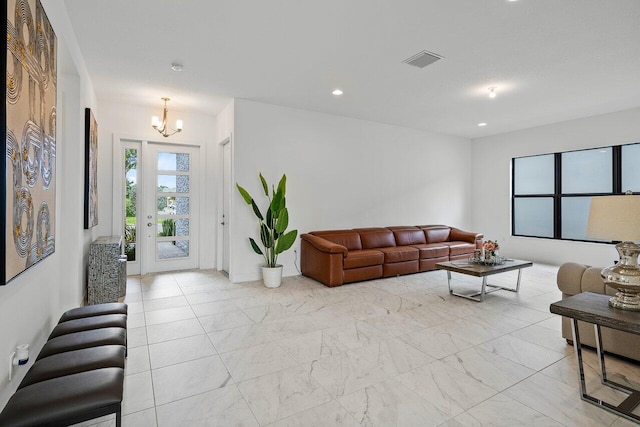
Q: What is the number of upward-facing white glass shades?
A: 3